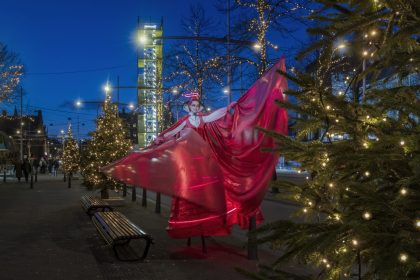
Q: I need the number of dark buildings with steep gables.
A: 1